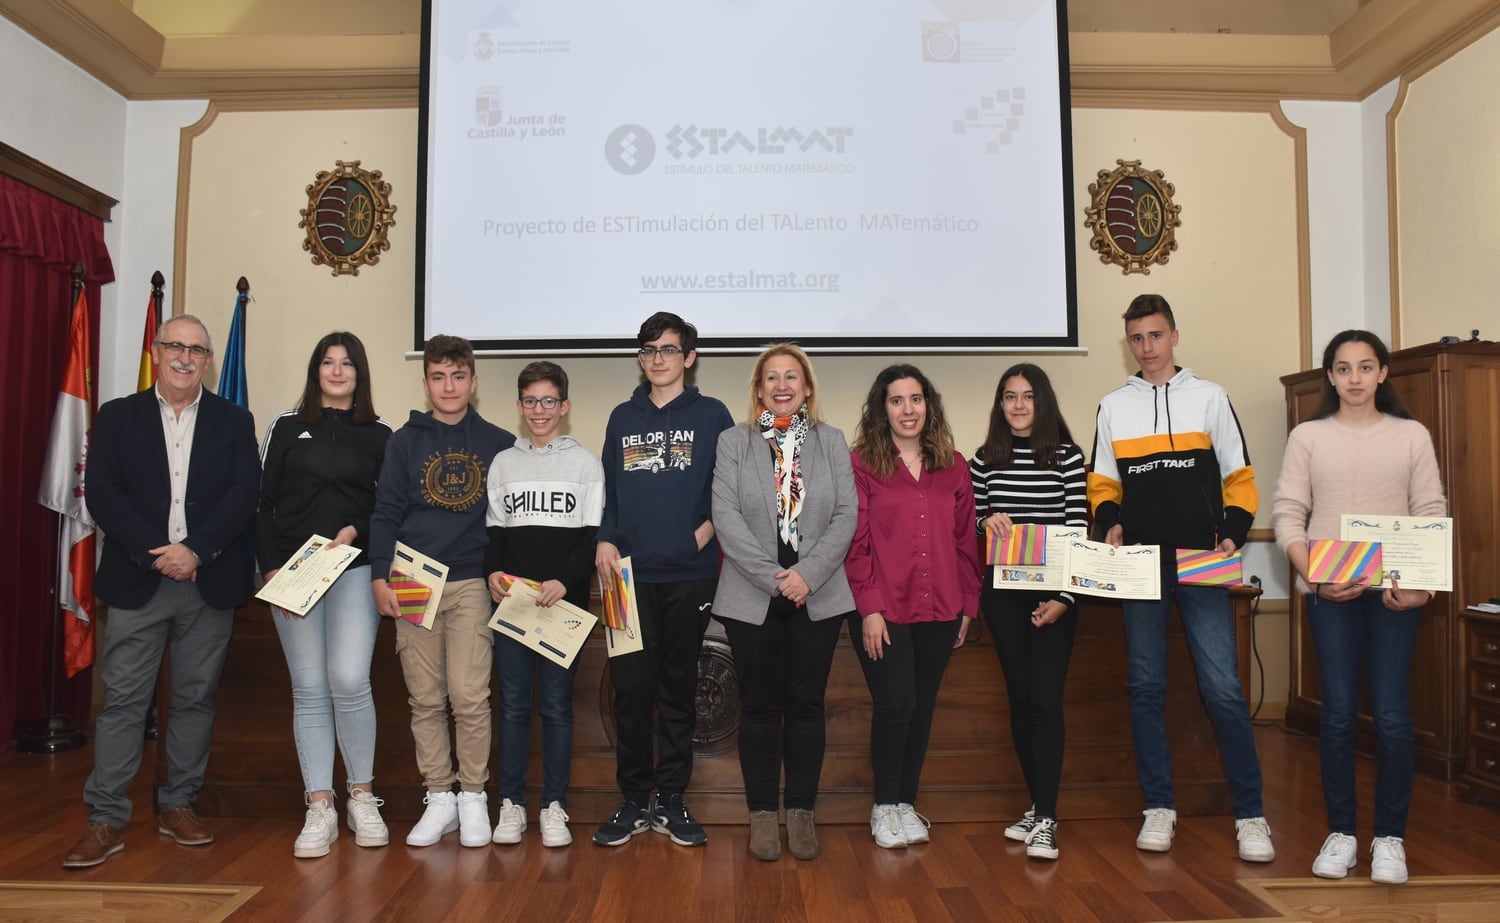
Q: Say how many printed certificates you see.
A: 7